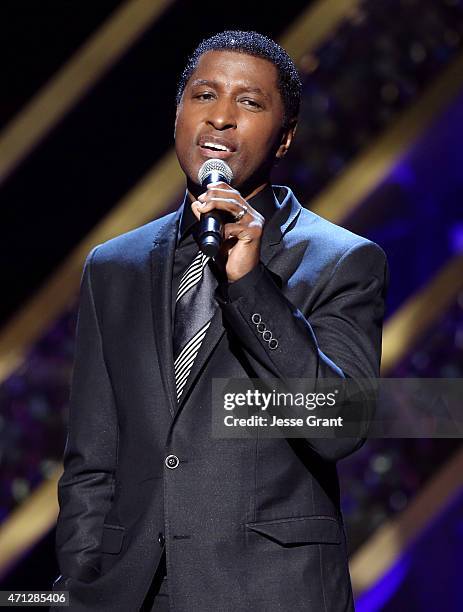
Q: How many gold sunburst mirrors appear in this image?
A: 0